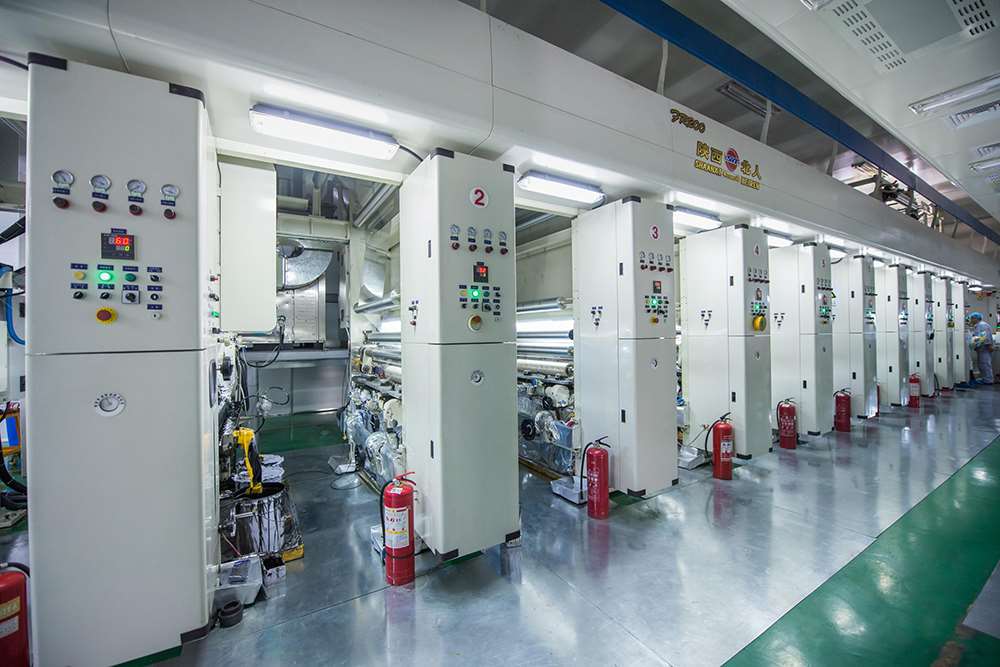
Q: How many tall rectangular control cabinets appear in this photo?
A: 10